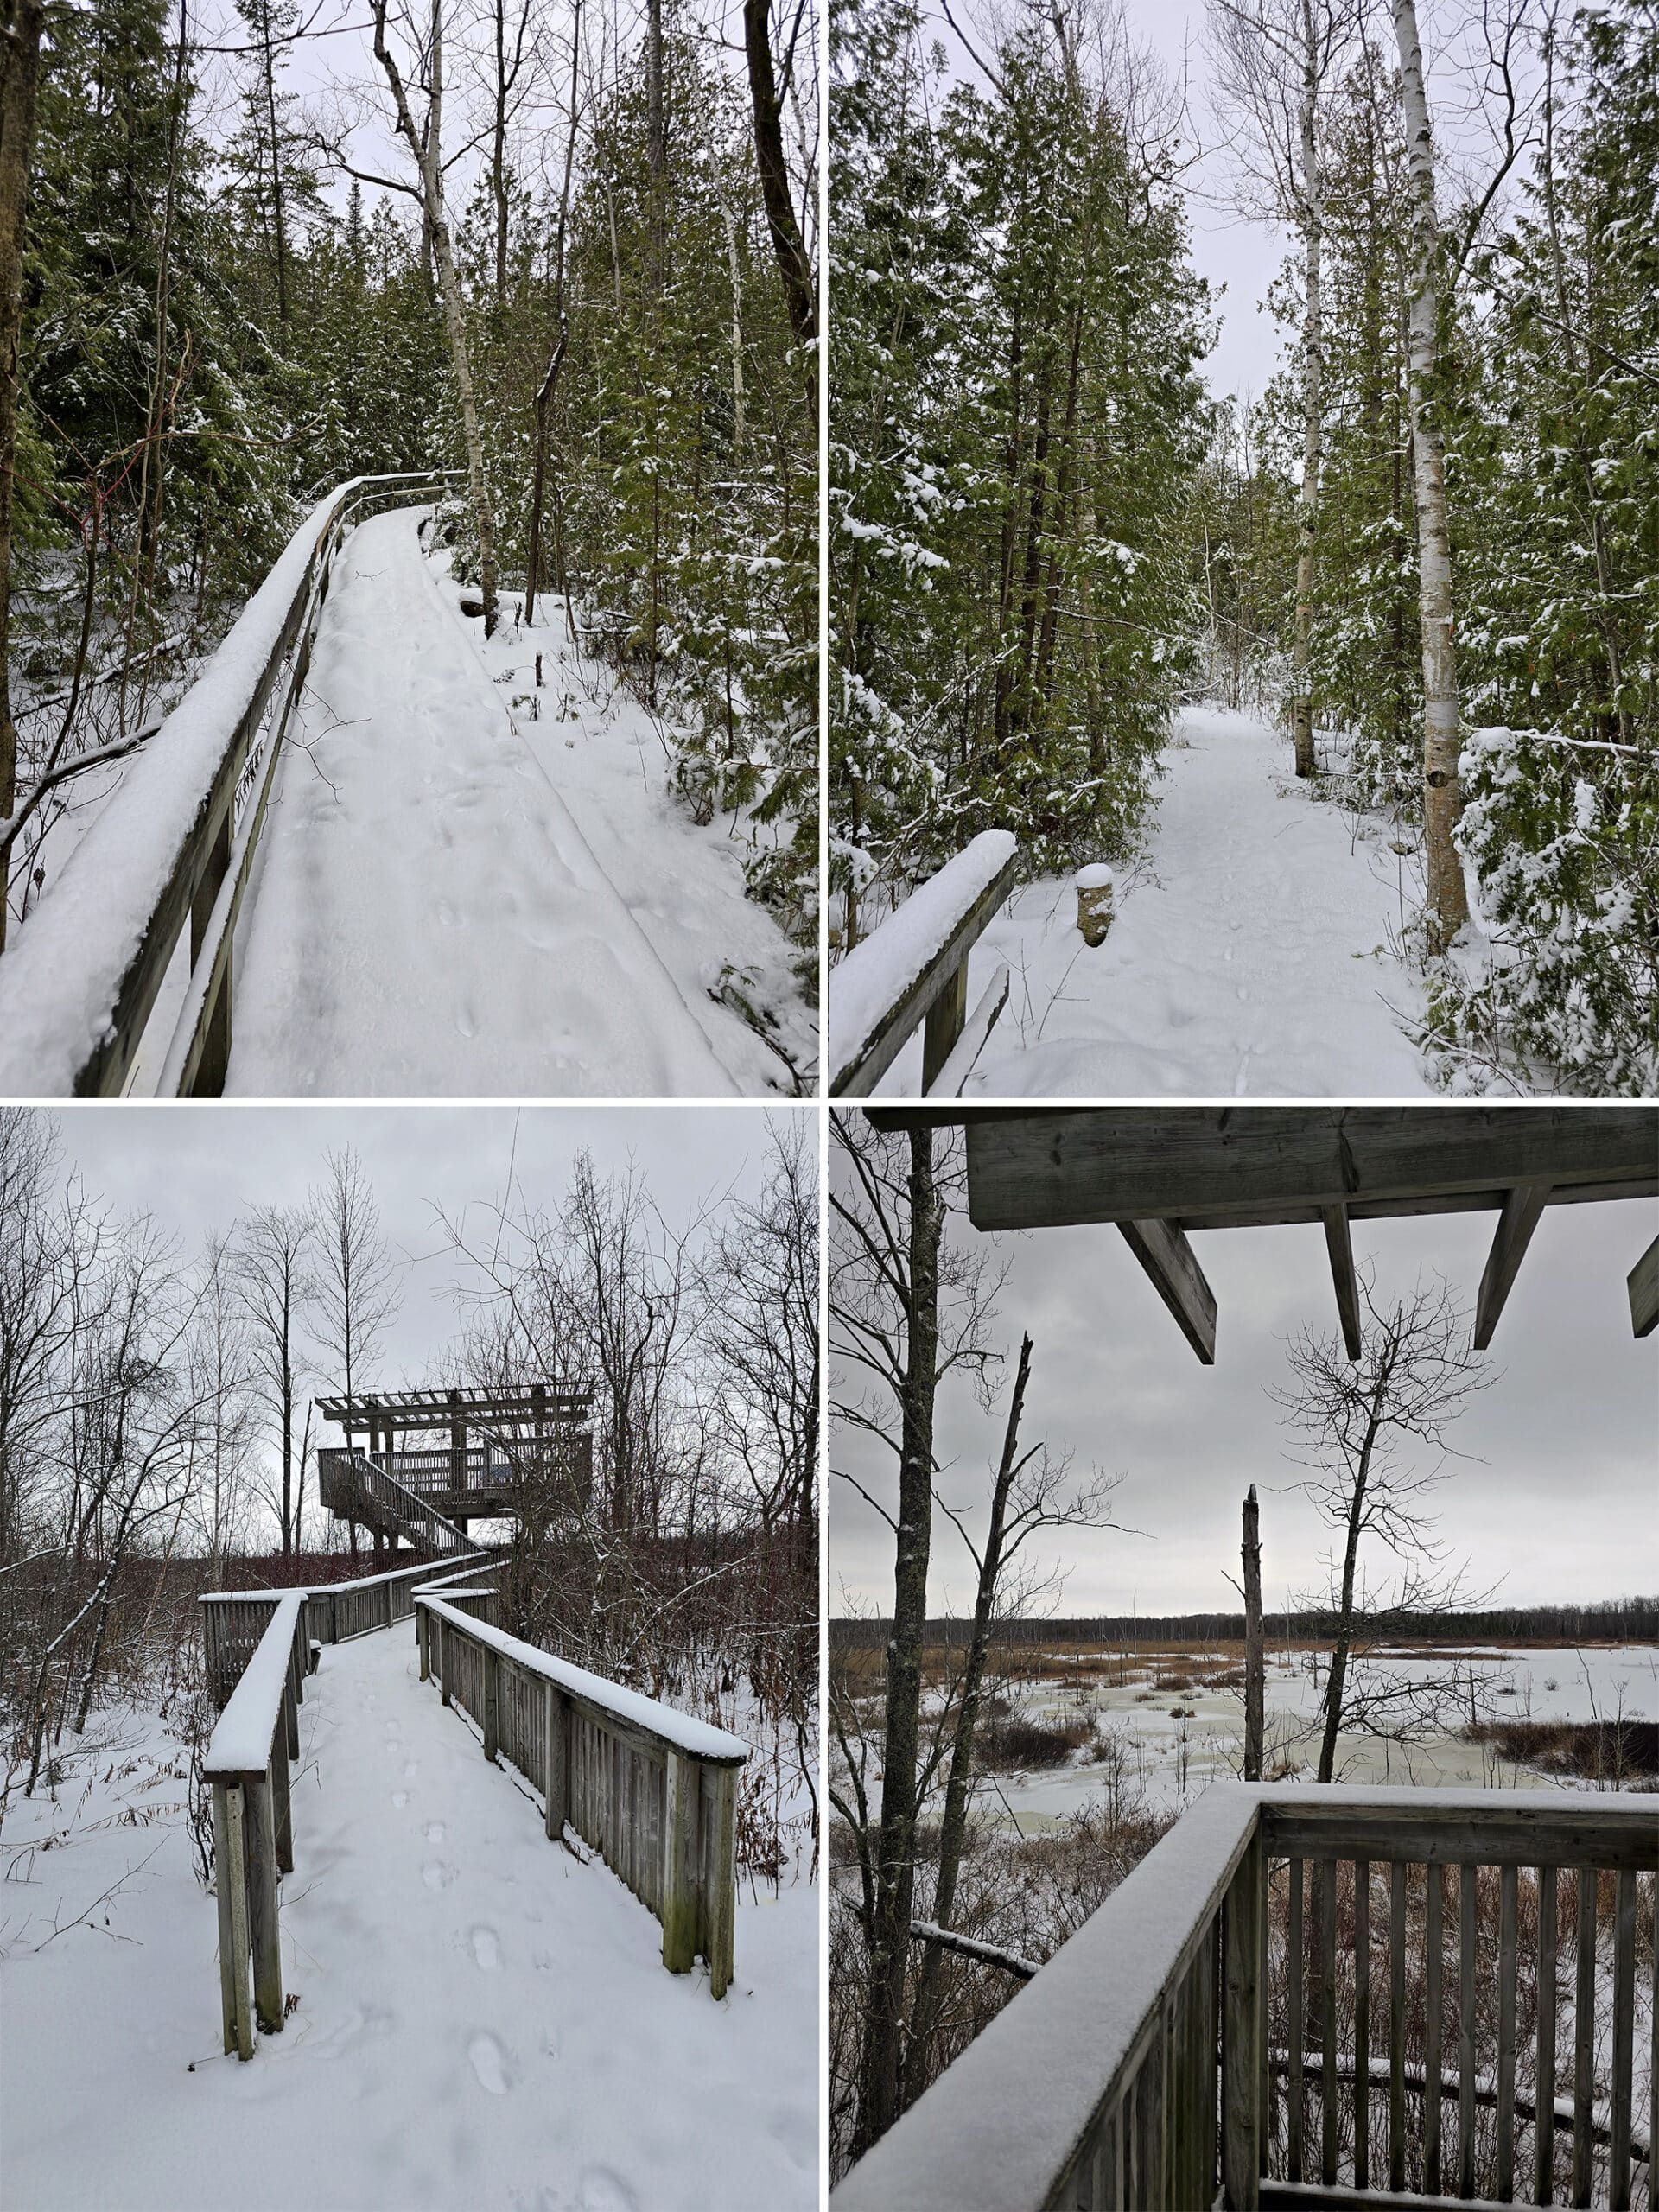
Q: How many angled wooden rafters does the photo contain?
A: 4